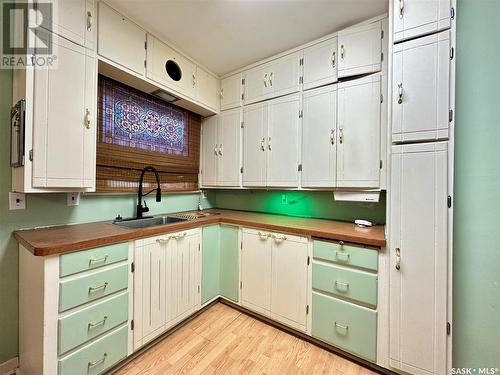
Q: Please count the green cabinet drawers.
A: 7